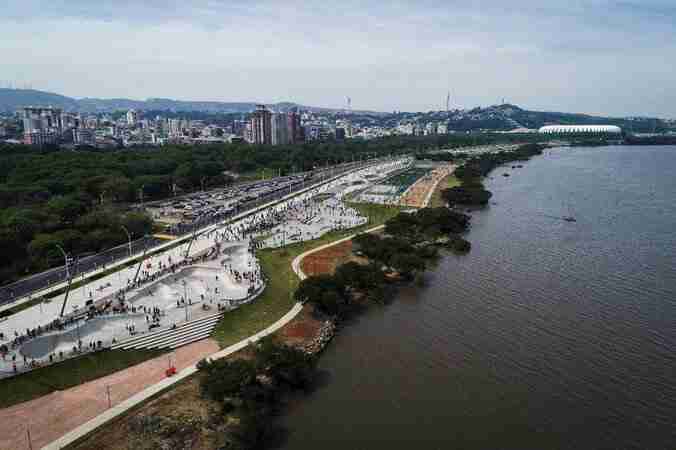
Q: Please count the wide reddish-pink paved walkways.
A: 1